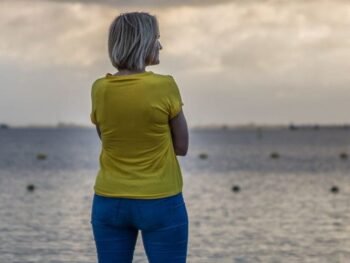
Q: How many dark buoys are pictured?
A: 7